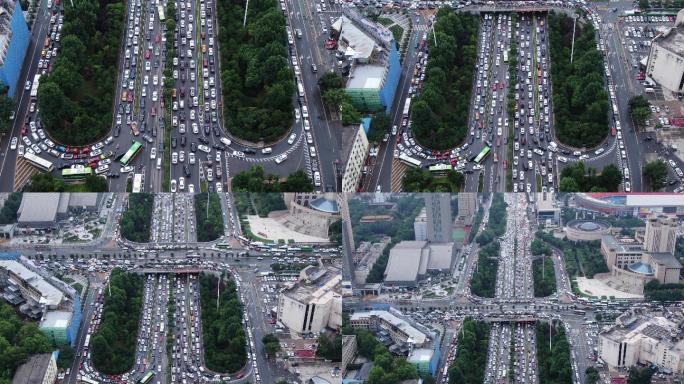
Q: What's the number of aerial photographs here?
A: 4